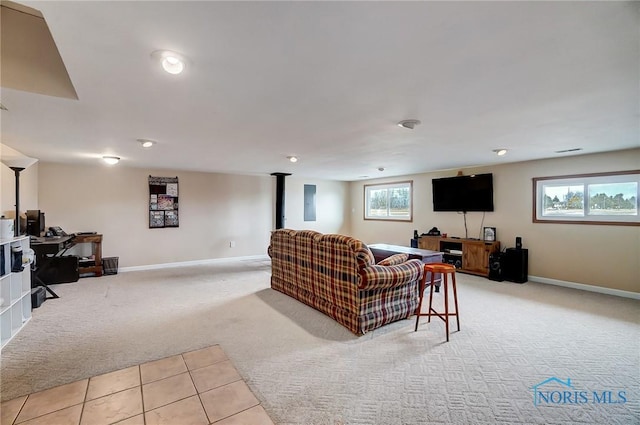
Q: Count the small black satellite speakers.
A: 2